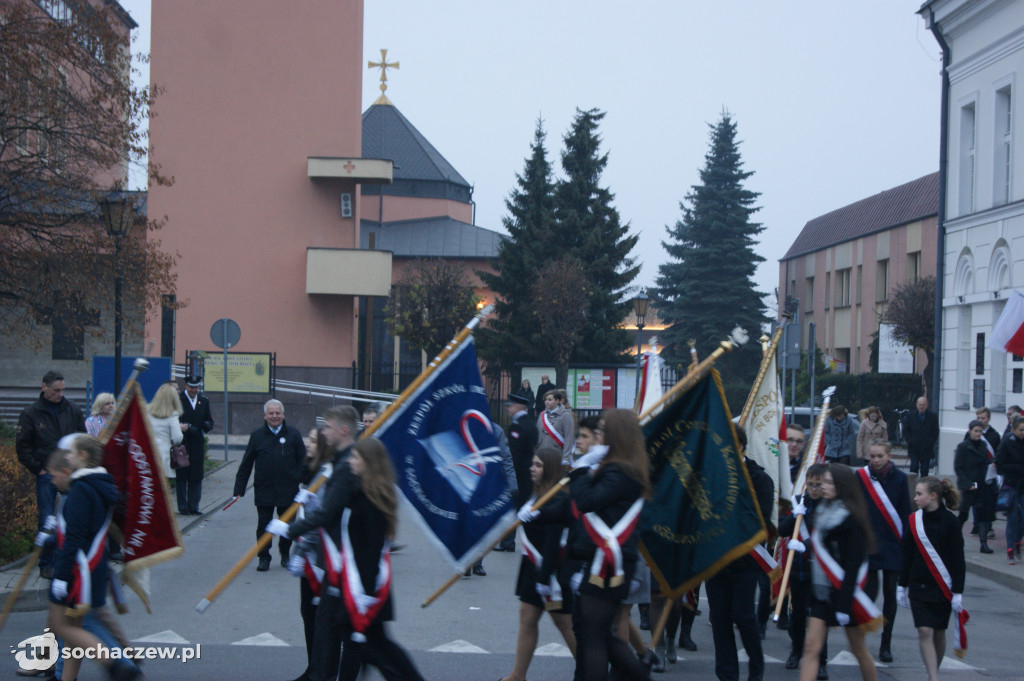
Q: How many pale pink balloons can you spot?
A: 0